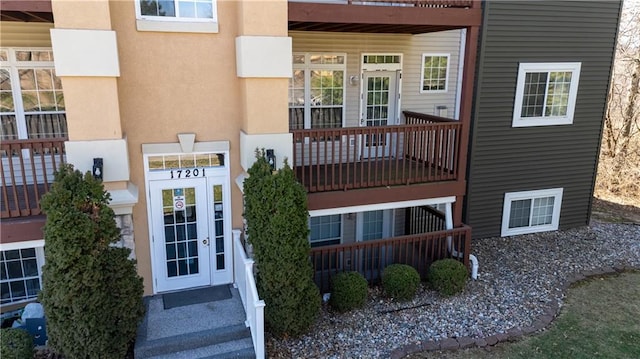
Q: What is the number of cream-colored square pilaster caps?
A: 4